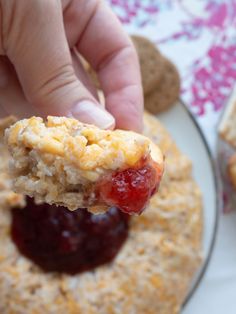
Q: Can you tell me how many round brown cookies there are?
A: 2